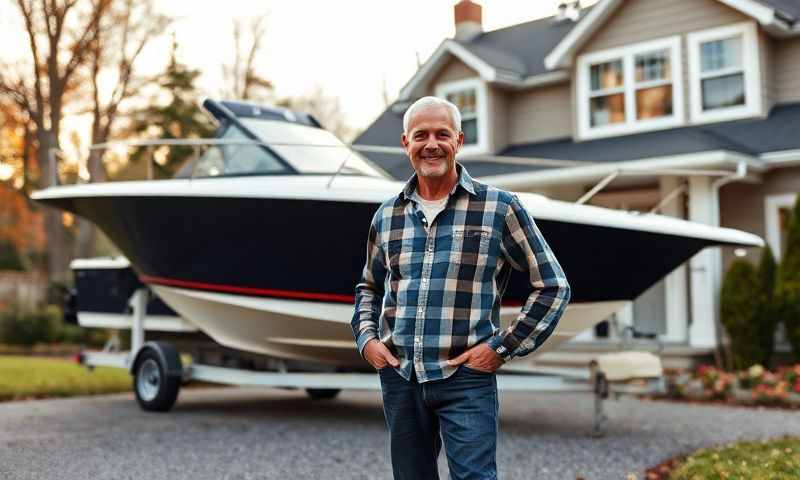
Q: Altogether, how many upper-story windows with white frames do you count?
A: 3